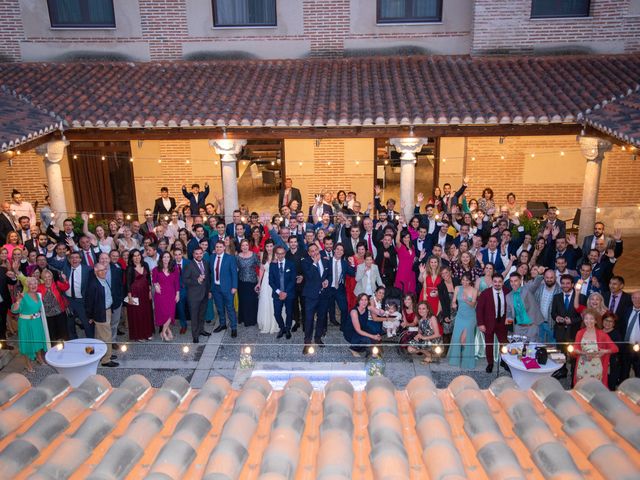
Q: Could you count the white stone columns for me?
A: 4